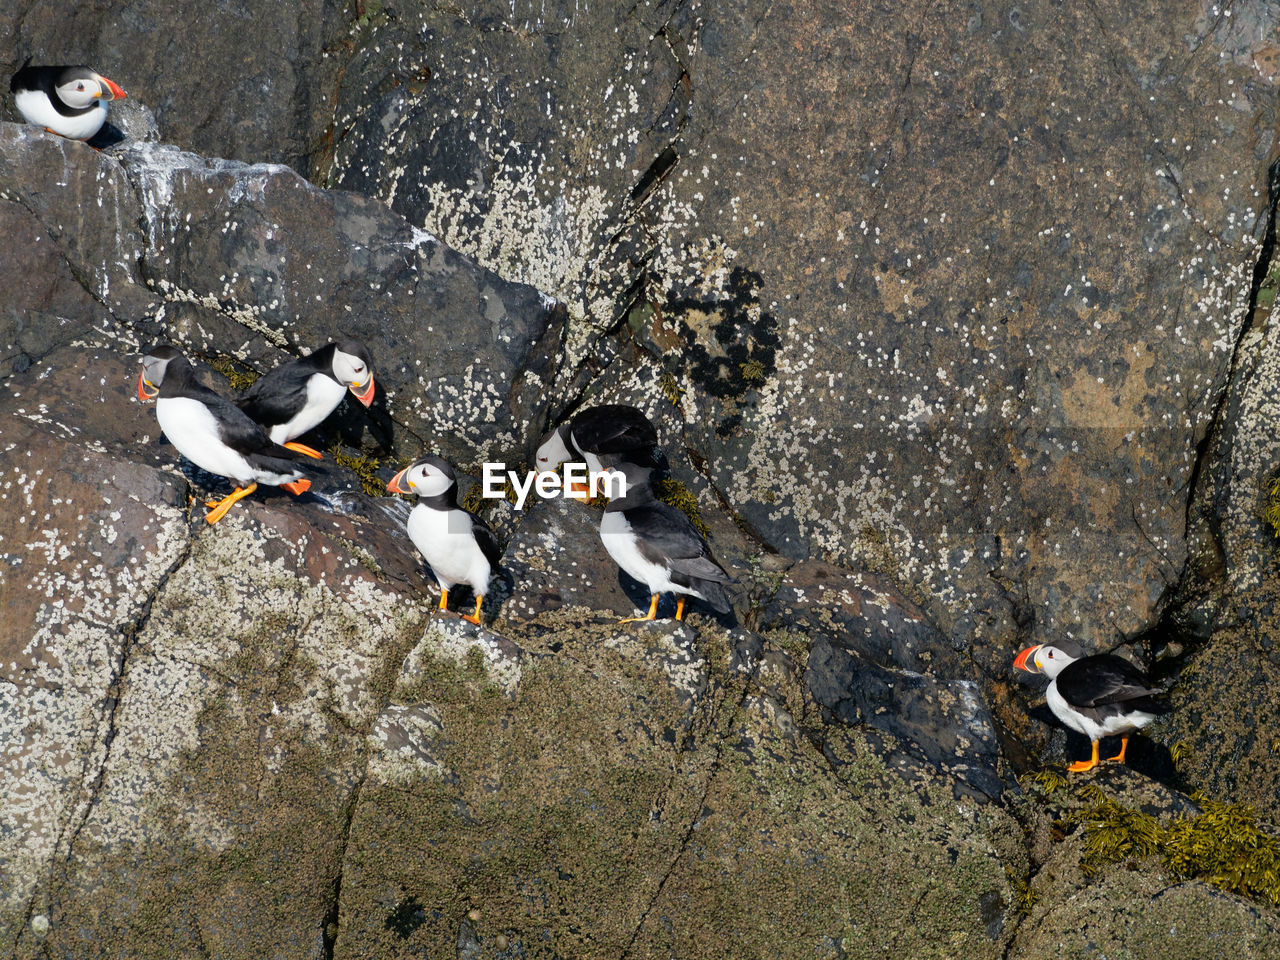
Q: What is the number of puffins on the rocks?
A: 7